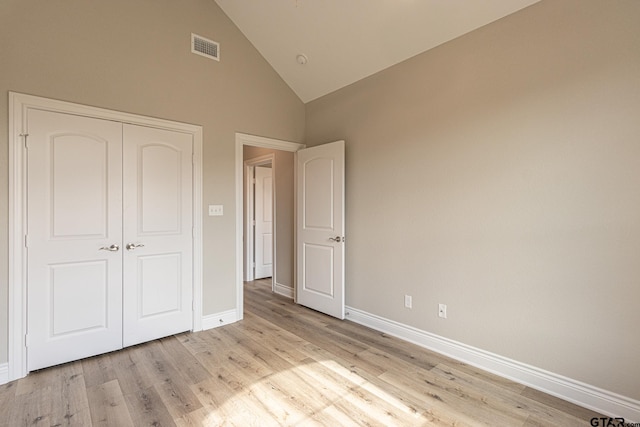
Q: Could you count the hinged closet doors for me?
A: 2